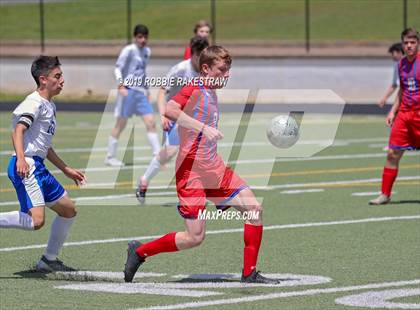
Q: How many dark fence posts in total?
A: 5